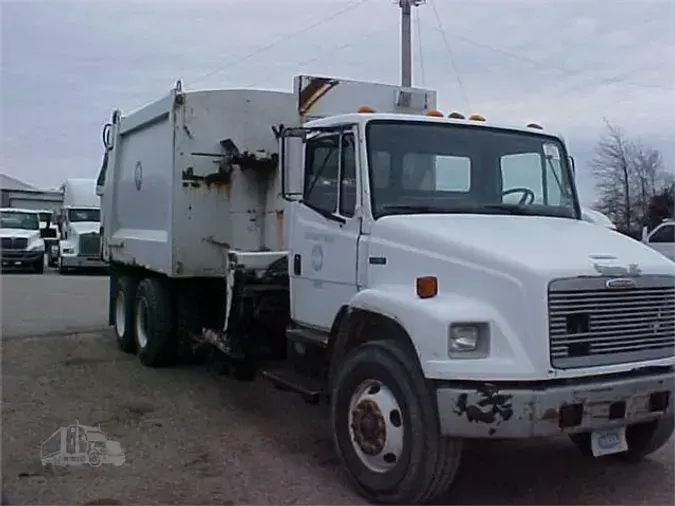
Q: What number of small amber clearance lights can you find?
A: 5